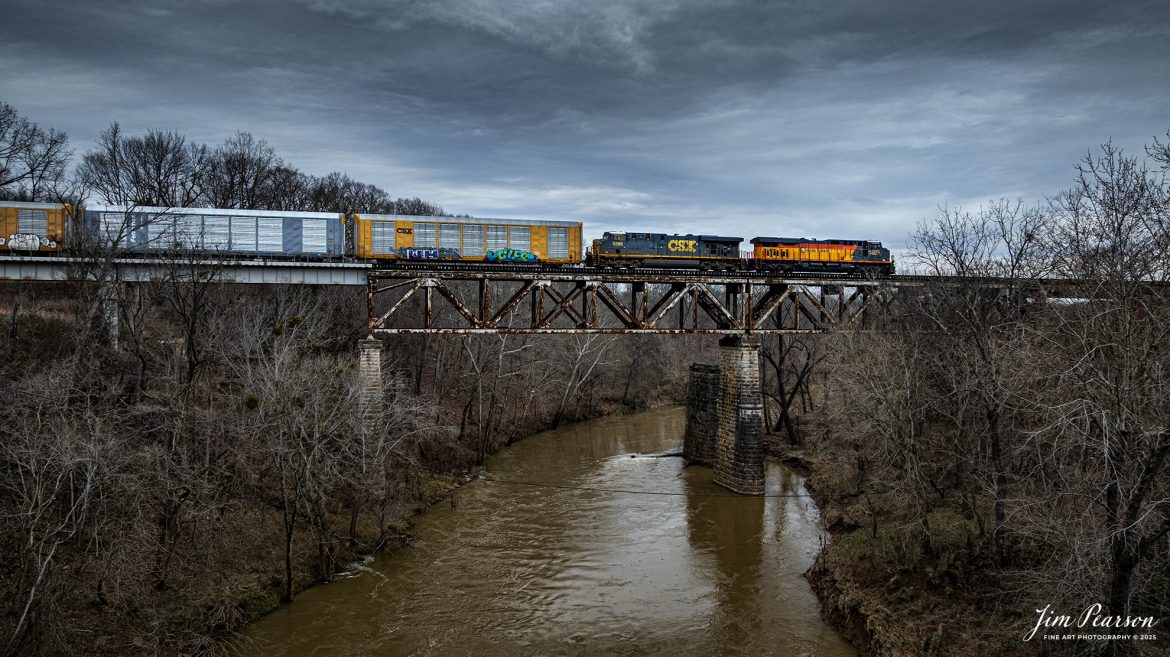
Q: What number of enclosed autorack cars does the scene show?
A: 3